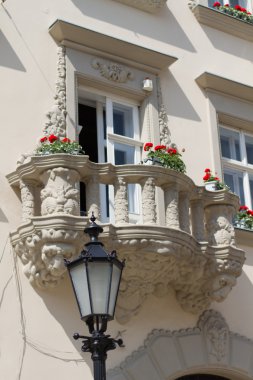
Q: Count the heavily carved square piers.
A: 2